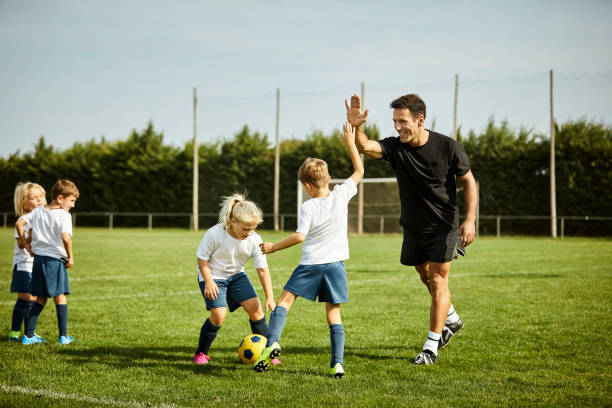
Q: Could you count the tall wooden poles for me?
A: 5